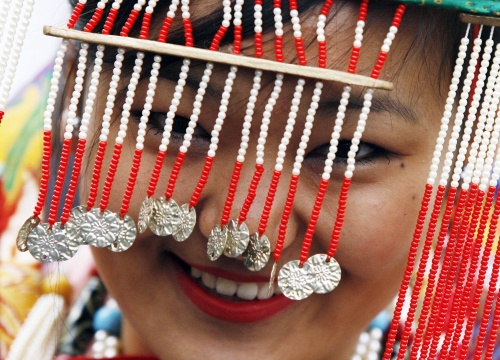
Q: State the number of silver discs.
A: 15